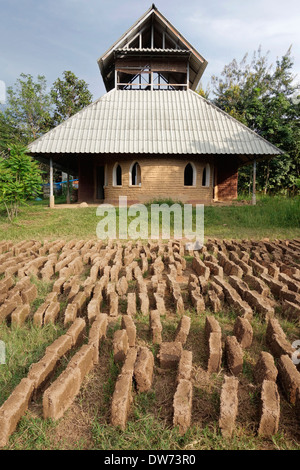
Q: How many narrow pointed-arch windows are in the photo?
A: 4